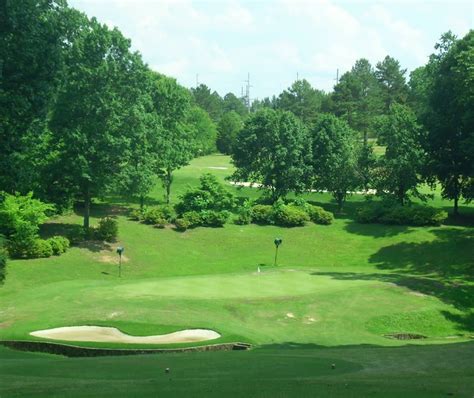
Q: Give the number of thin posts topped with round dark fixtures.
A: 2